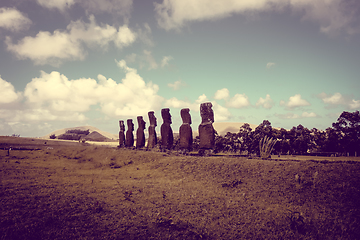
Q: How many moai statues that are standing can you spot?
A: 7